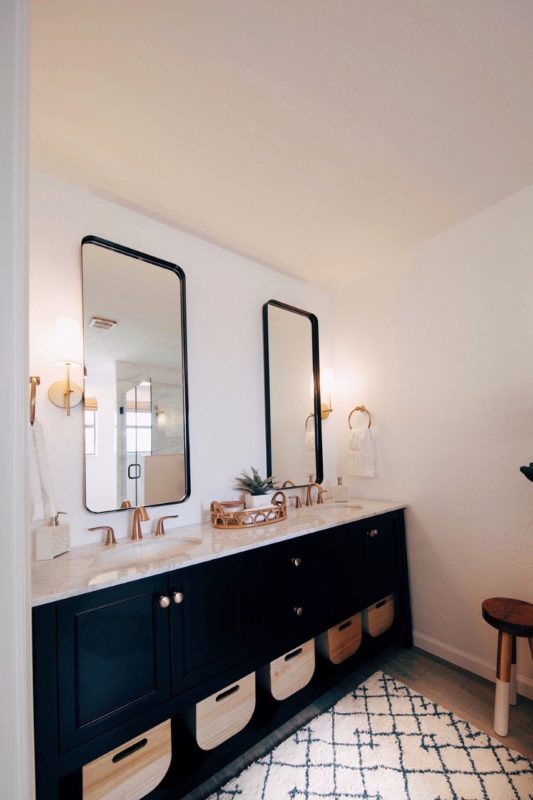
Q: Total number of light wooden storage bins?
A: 5